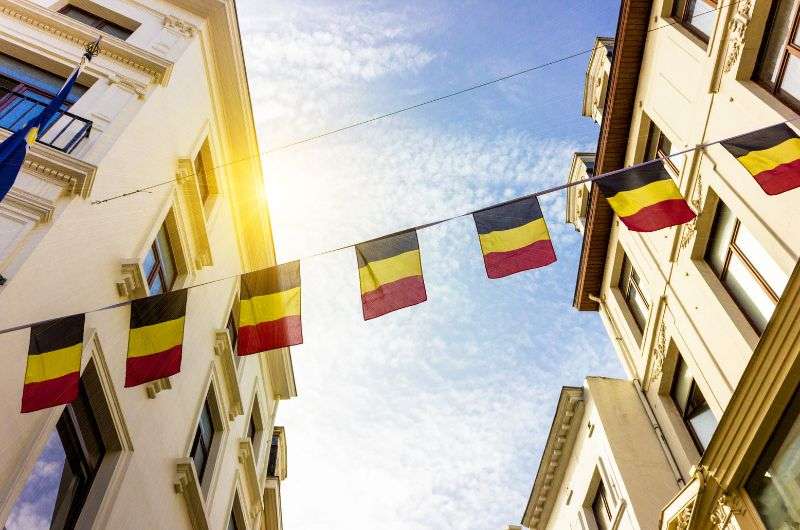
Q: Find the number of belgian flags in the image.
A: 7